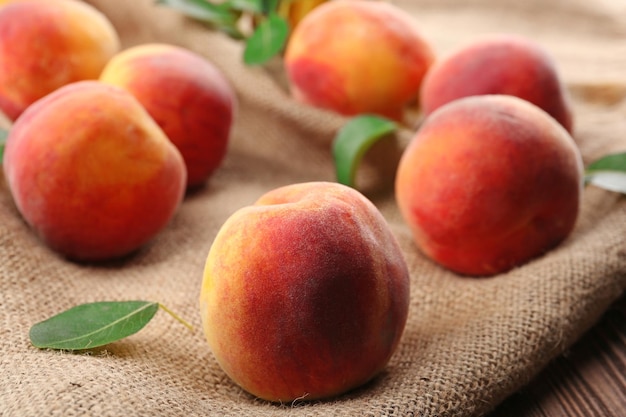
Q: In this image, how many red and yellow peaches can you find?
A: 7